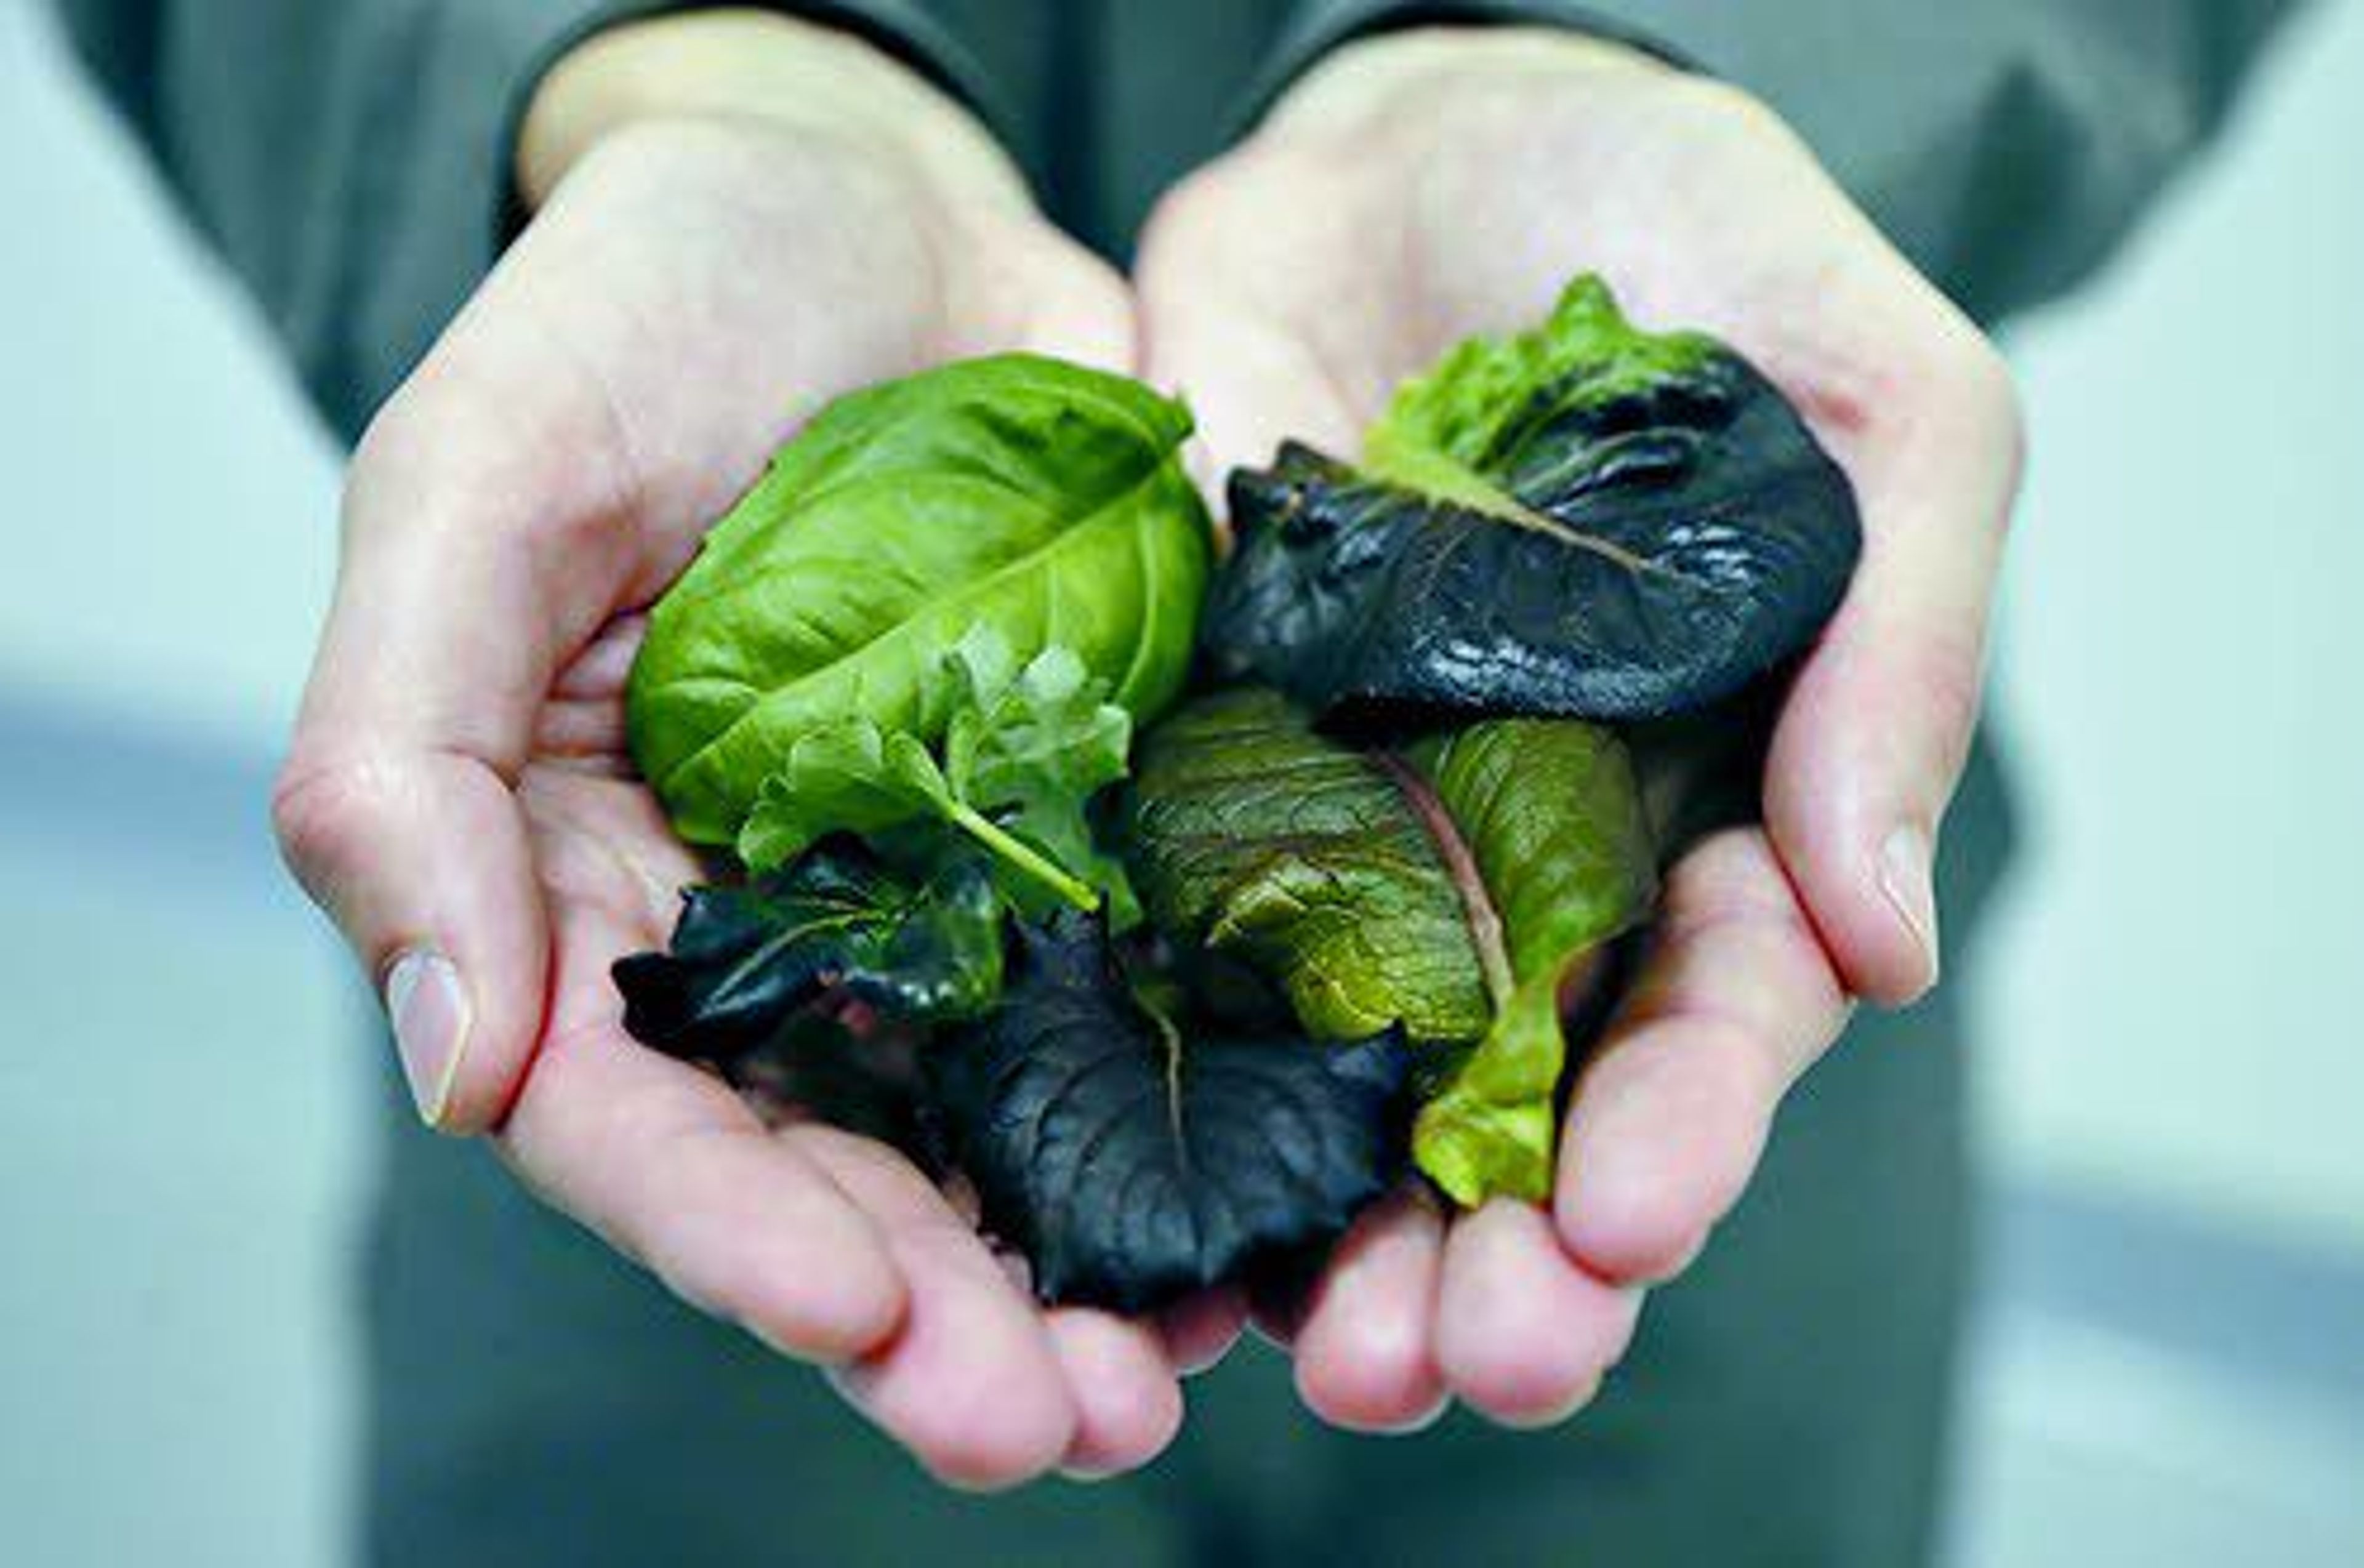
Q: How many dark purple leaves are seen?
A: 3